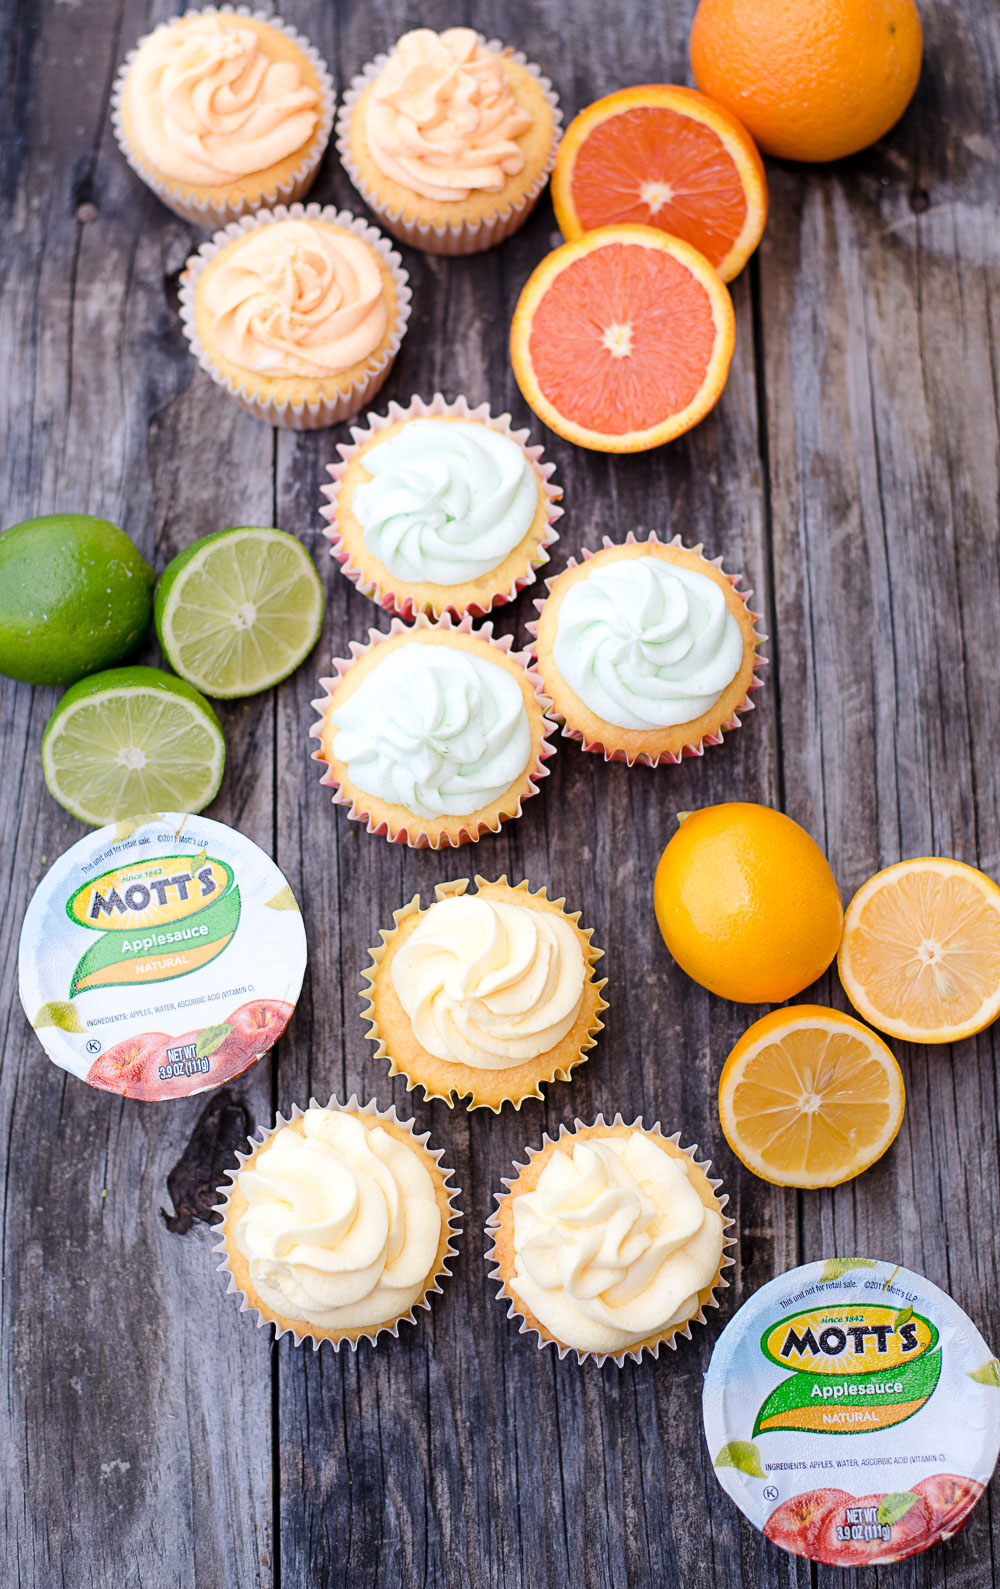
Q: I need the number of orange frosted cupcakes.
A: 3